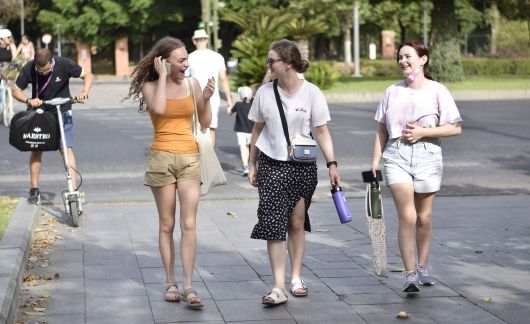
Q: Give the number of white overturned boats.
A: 0